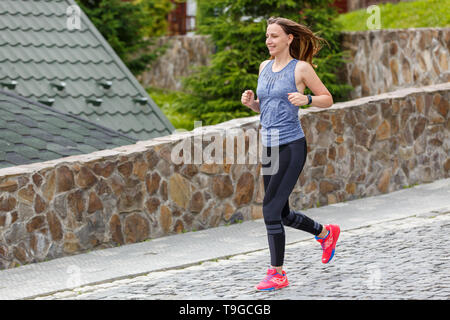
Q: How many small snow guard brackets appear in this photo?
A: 6